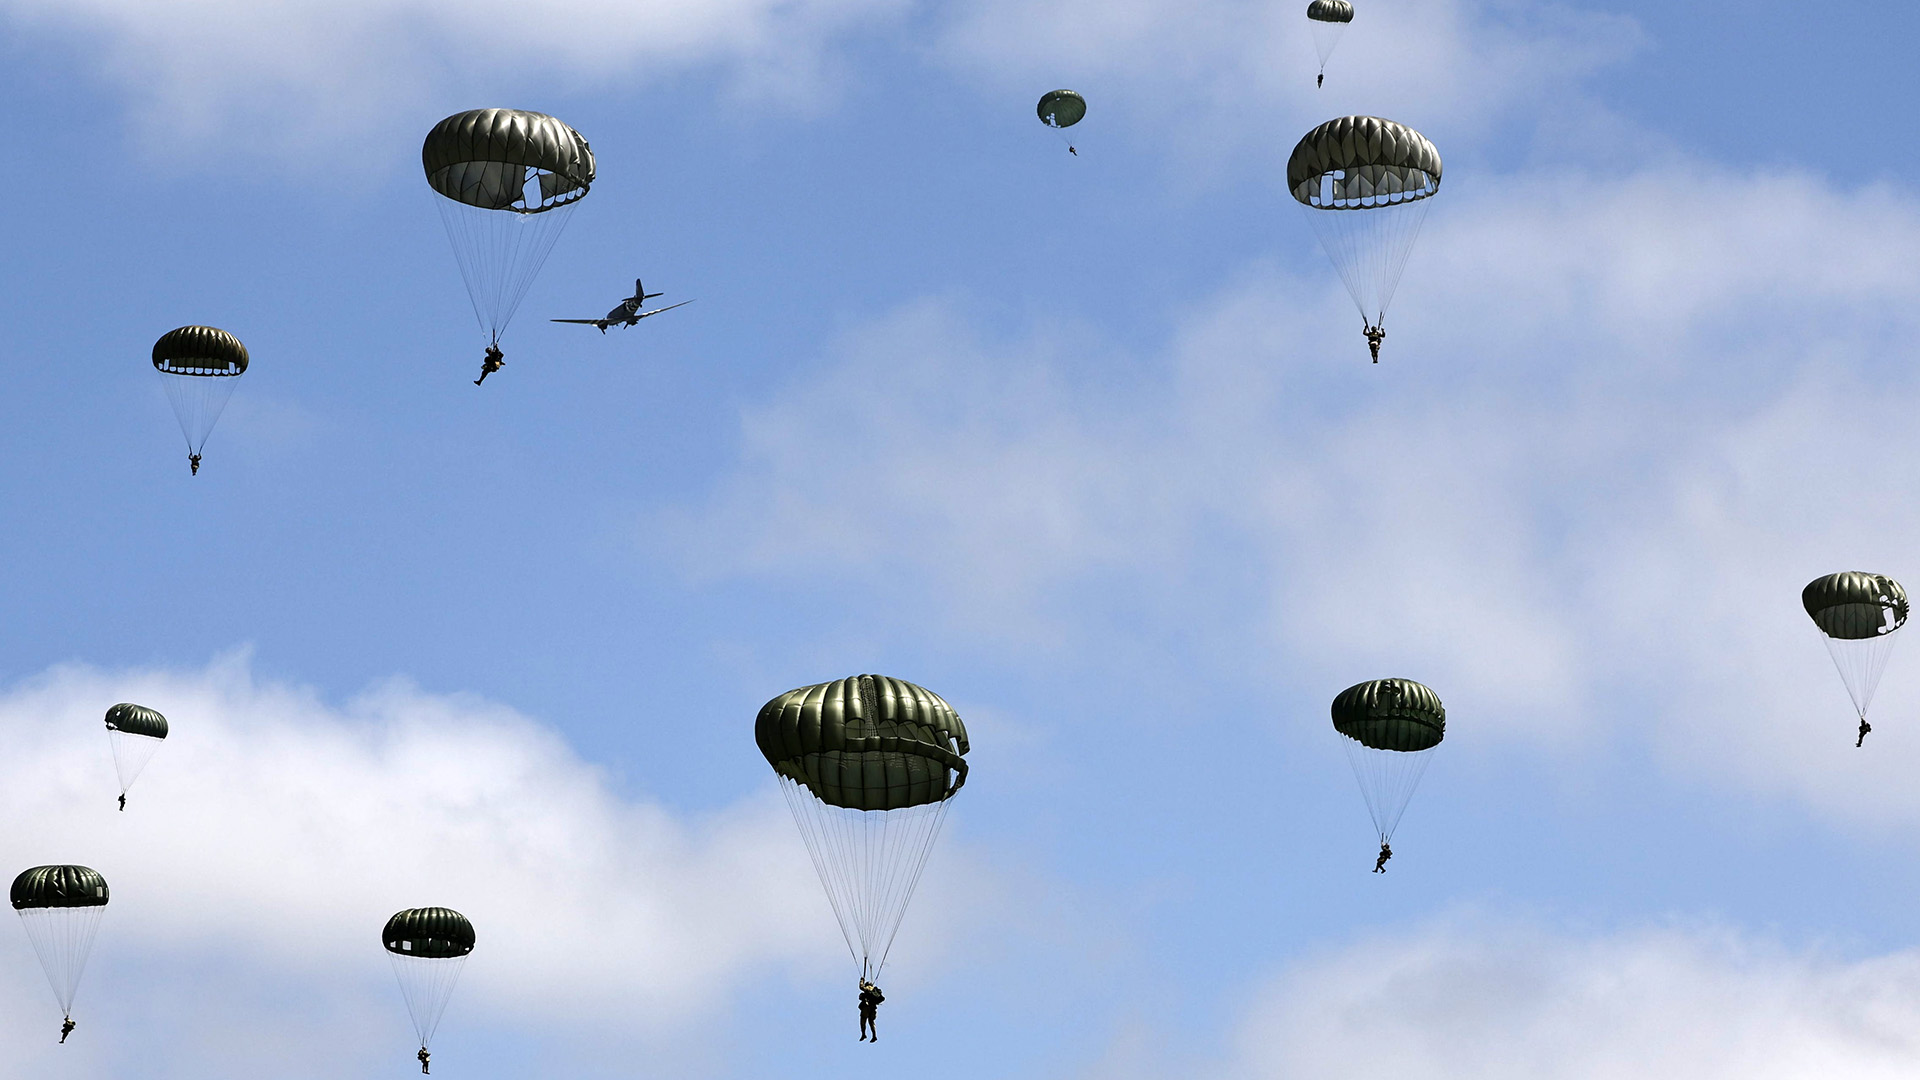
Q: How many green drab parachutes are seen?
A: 11